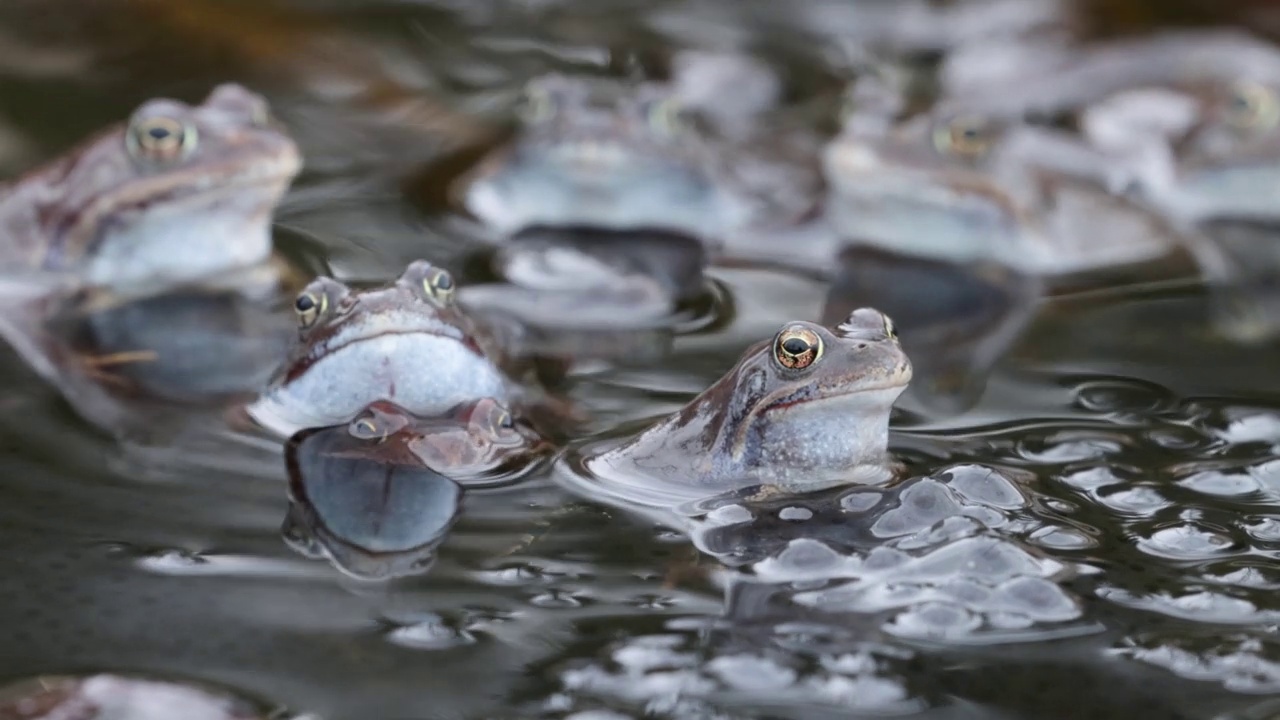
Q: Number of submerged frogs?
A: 1